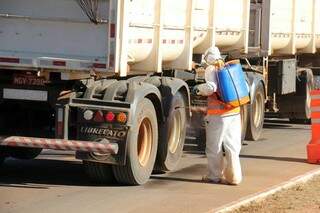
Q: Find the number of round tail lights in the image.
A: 3